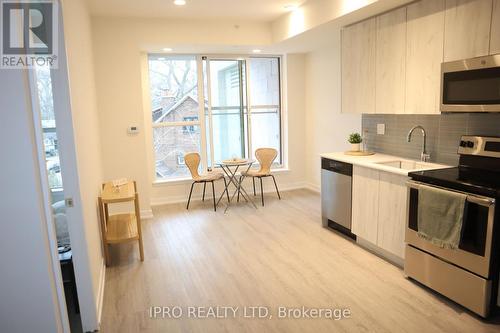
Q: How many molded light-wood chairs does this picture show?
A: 2